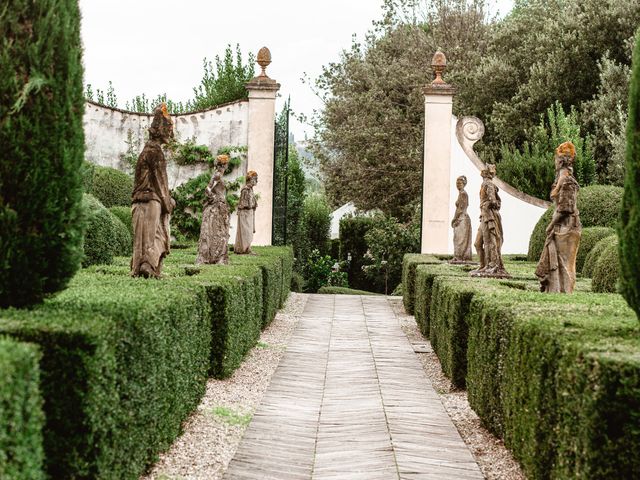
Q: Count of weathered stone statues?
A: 6